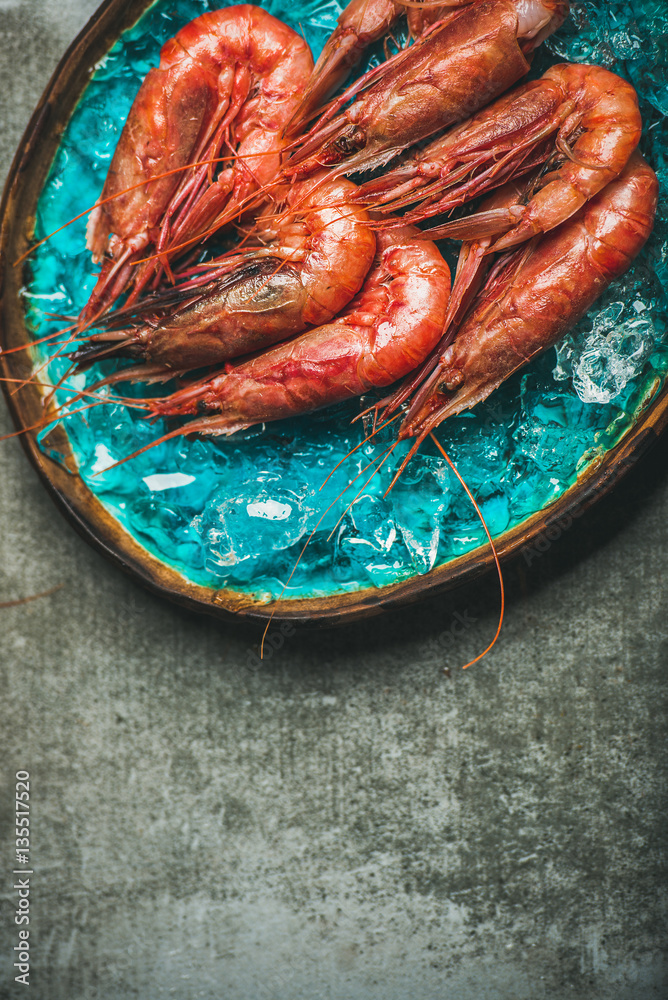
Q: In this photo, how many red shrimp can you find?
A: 6